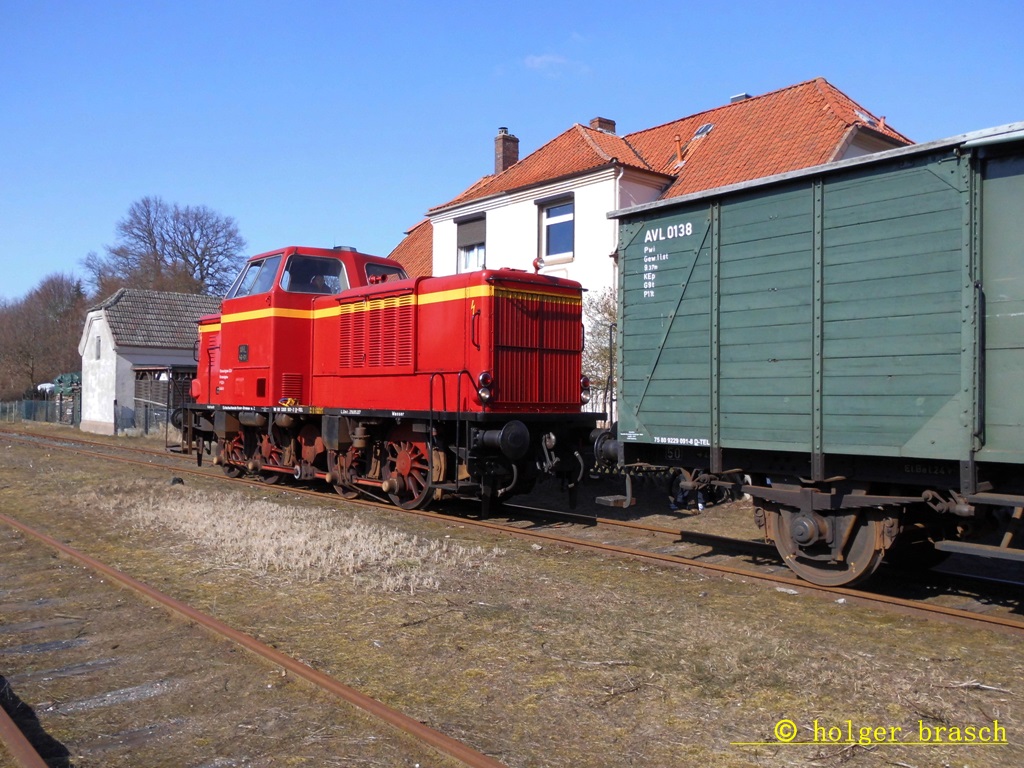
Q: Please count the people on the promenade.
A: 0